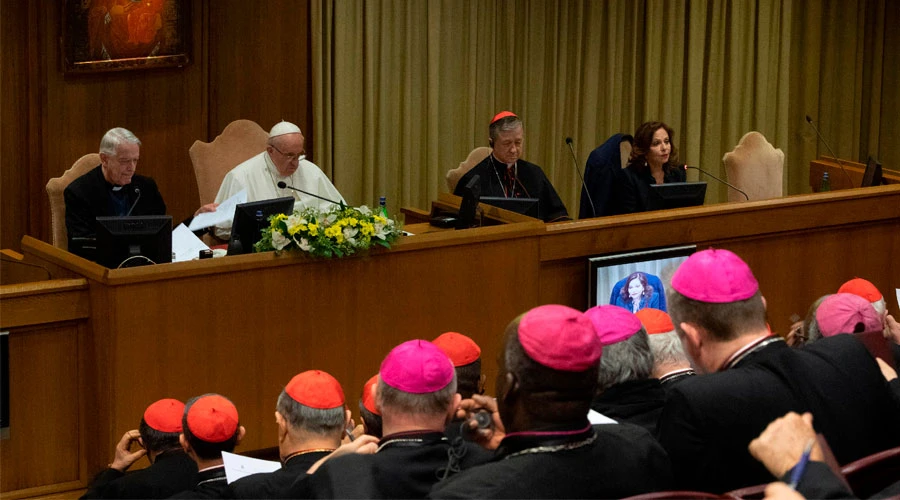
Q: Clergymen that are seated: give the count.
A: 15